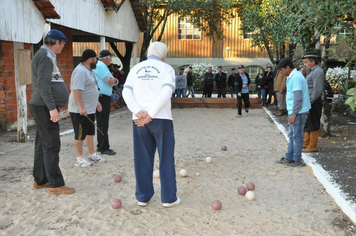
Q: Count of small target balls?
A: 1